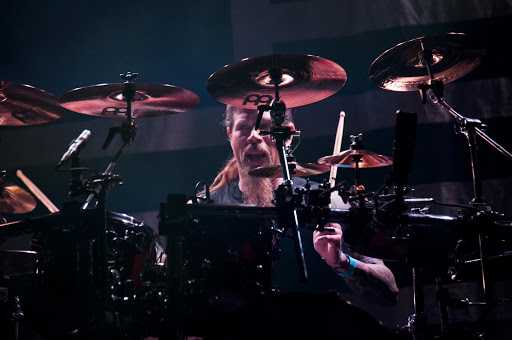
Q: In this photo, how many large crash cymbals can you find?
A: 4